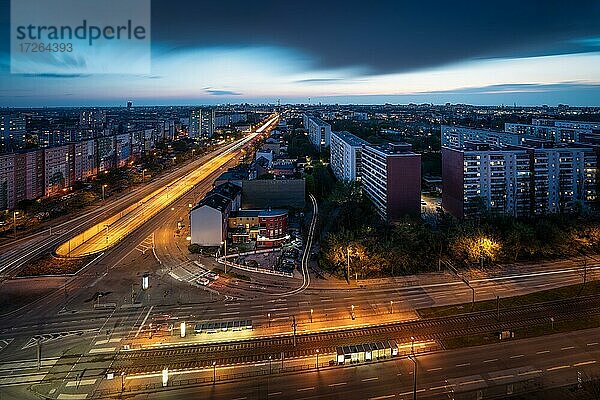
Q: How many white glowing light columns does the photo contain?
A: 3